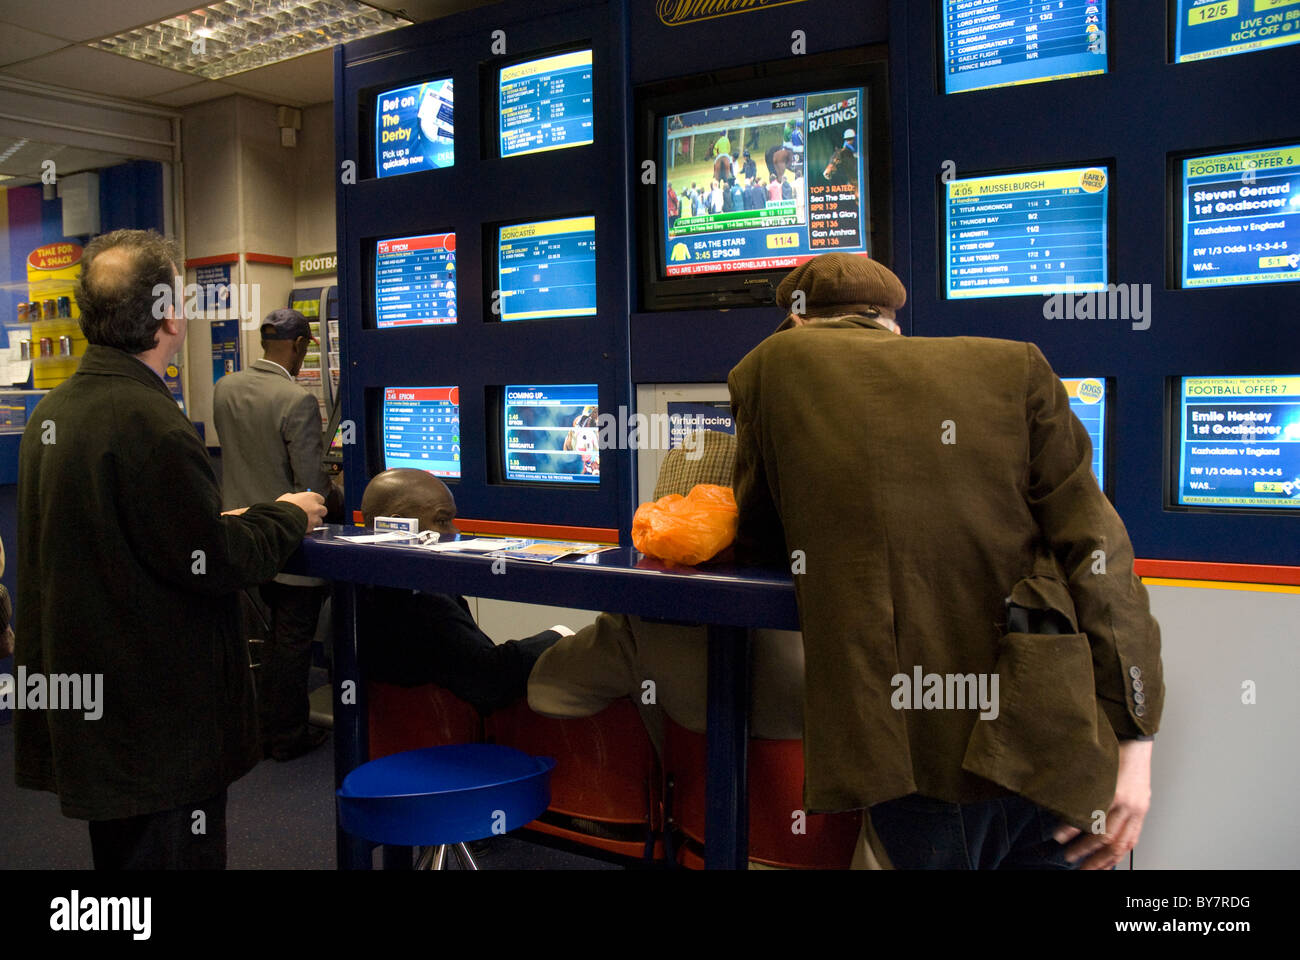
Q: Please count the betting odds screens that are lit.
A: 13